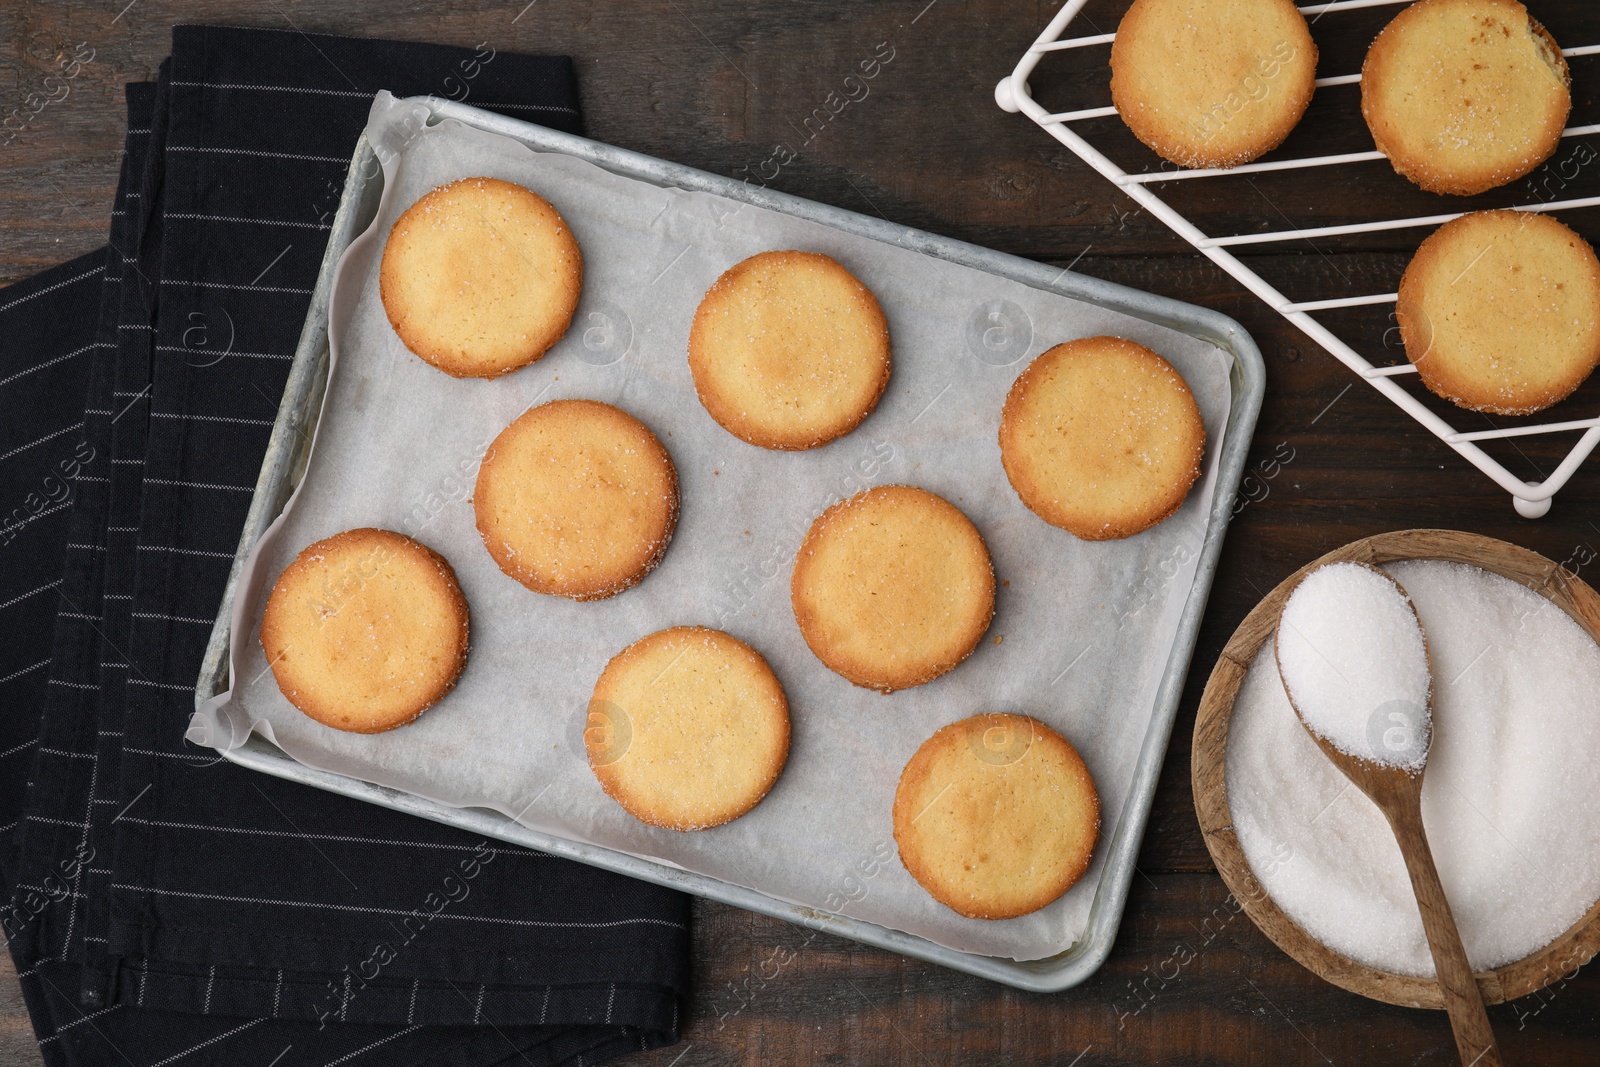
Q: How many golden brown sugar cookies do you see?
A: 11